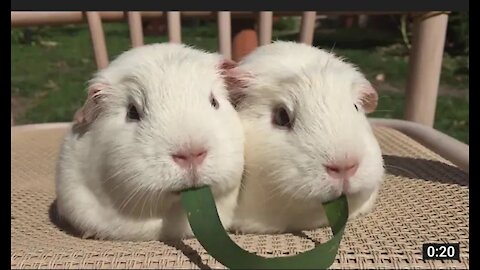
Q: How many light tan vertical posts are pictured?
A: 7